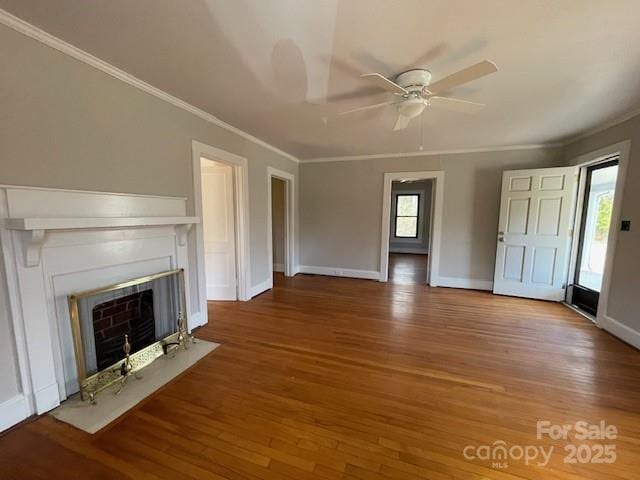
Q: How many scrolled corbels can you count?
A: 2